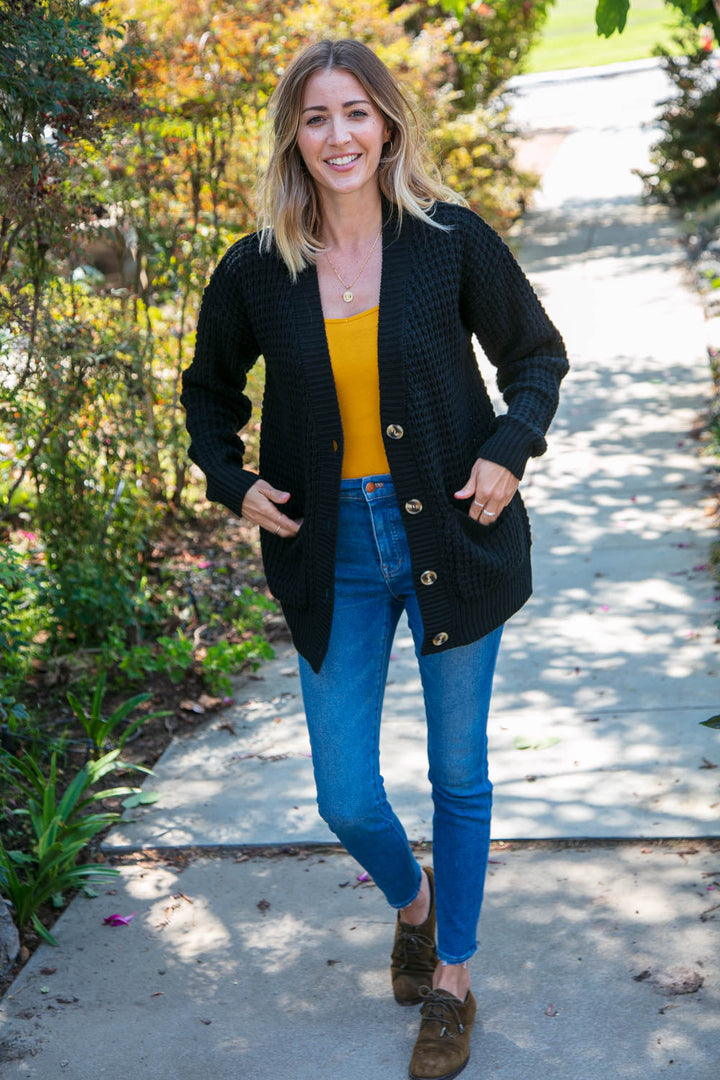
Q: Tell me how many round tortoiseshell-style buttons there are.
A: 4